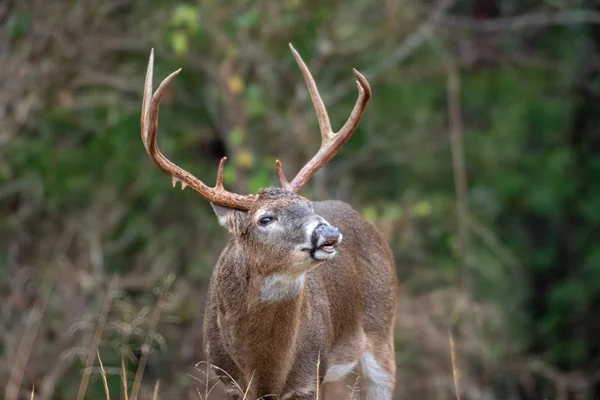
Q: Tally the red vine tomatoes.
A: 0